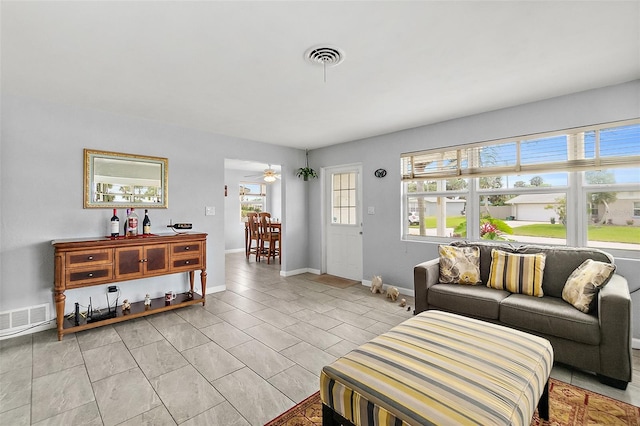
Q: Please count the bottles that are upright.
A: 4